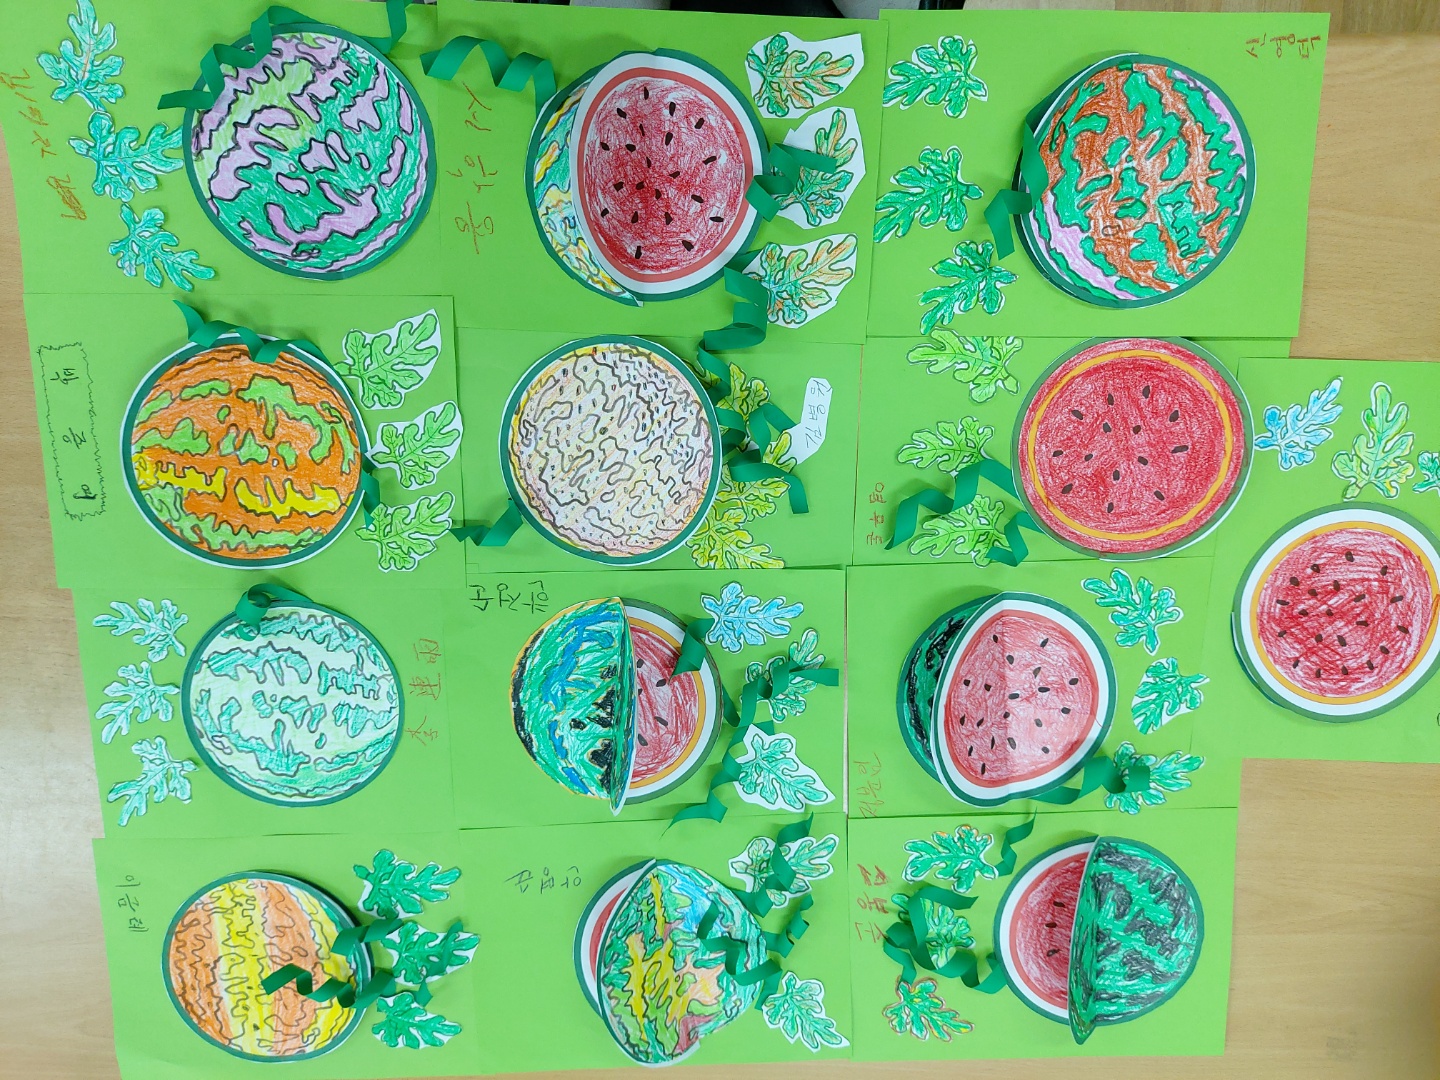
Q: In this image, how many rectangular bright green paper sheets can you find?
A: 13